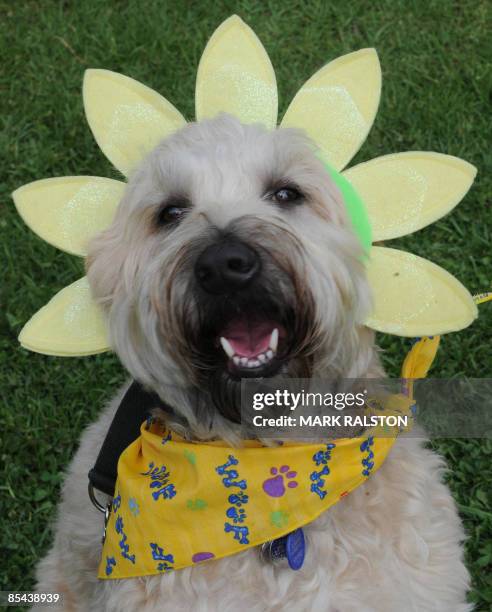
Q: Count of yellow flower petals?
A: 7